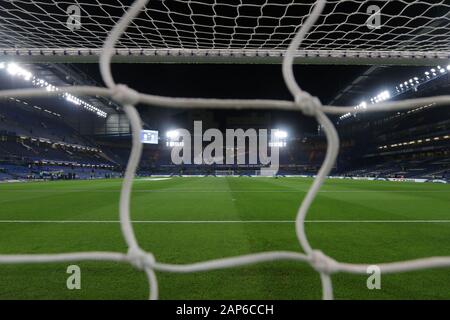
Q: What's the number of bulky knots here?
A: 4